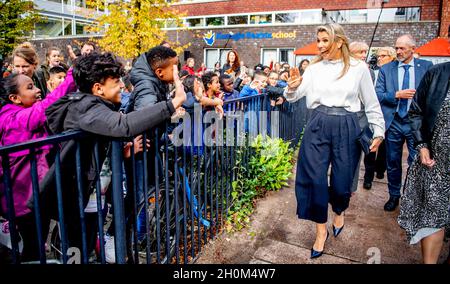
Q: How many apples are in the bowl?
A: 0